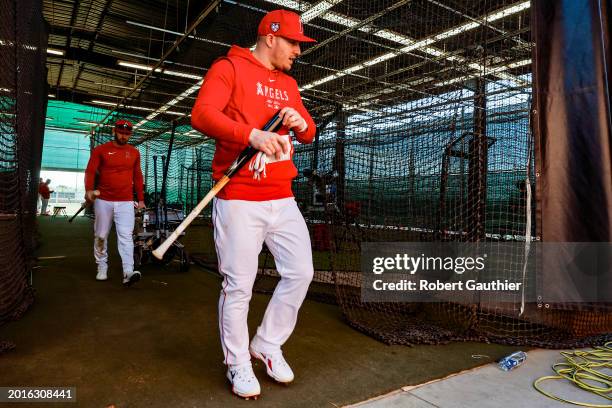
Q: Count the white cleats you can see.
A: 4